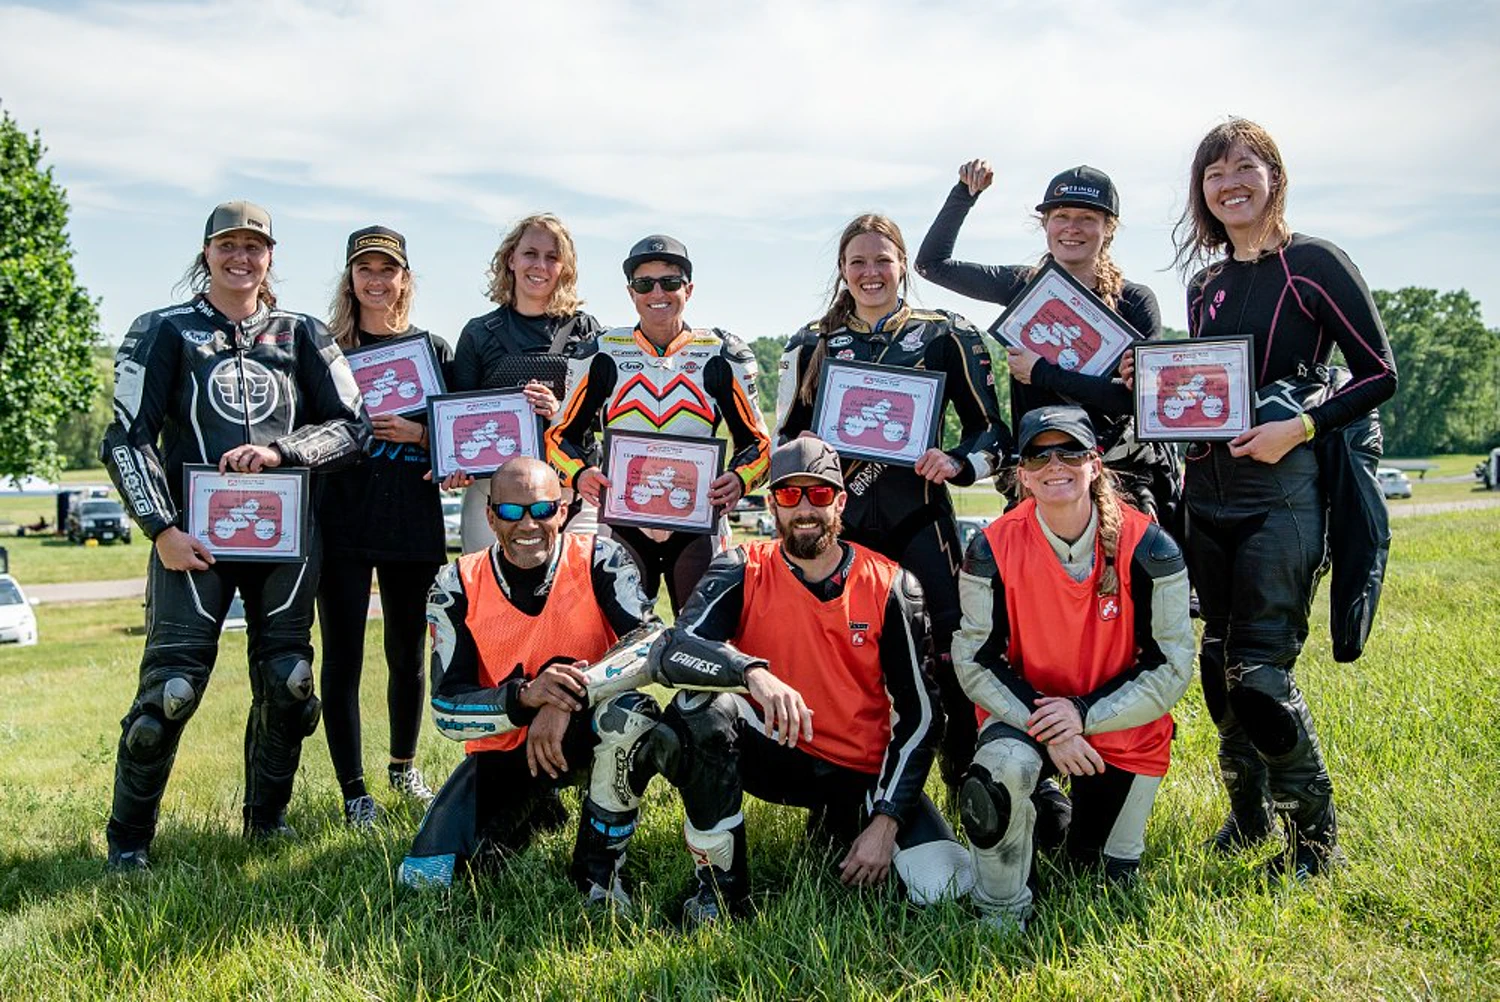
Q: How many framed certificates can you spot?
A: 7